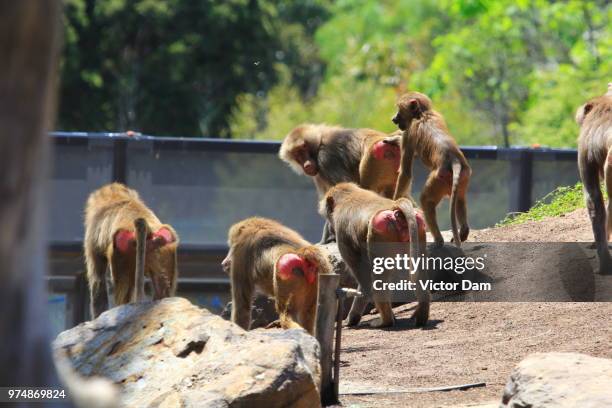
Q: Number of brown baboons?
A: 6